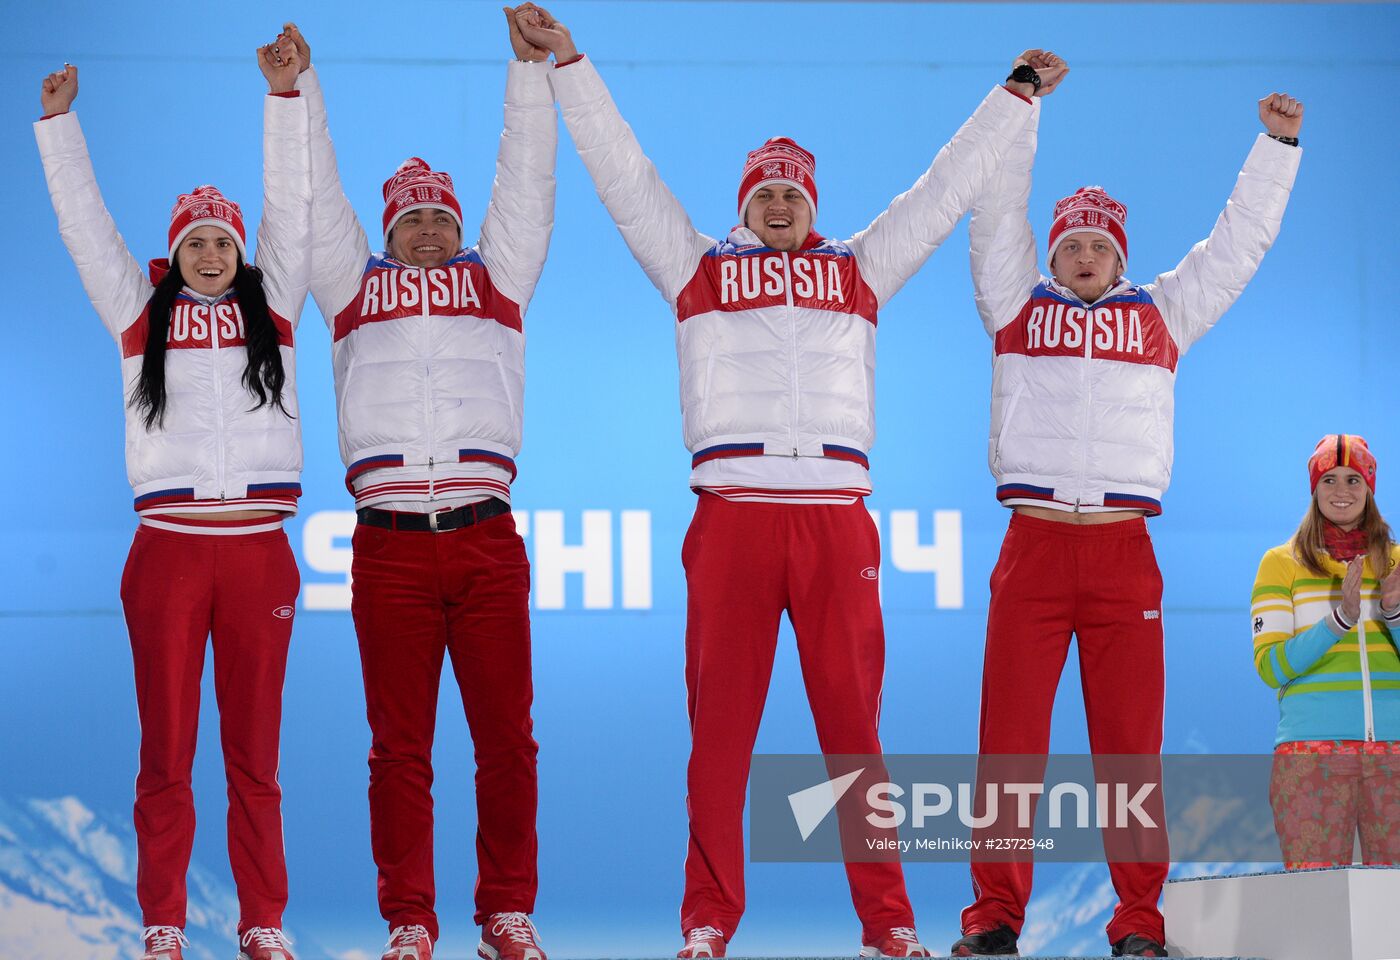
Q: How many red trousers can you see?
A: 4